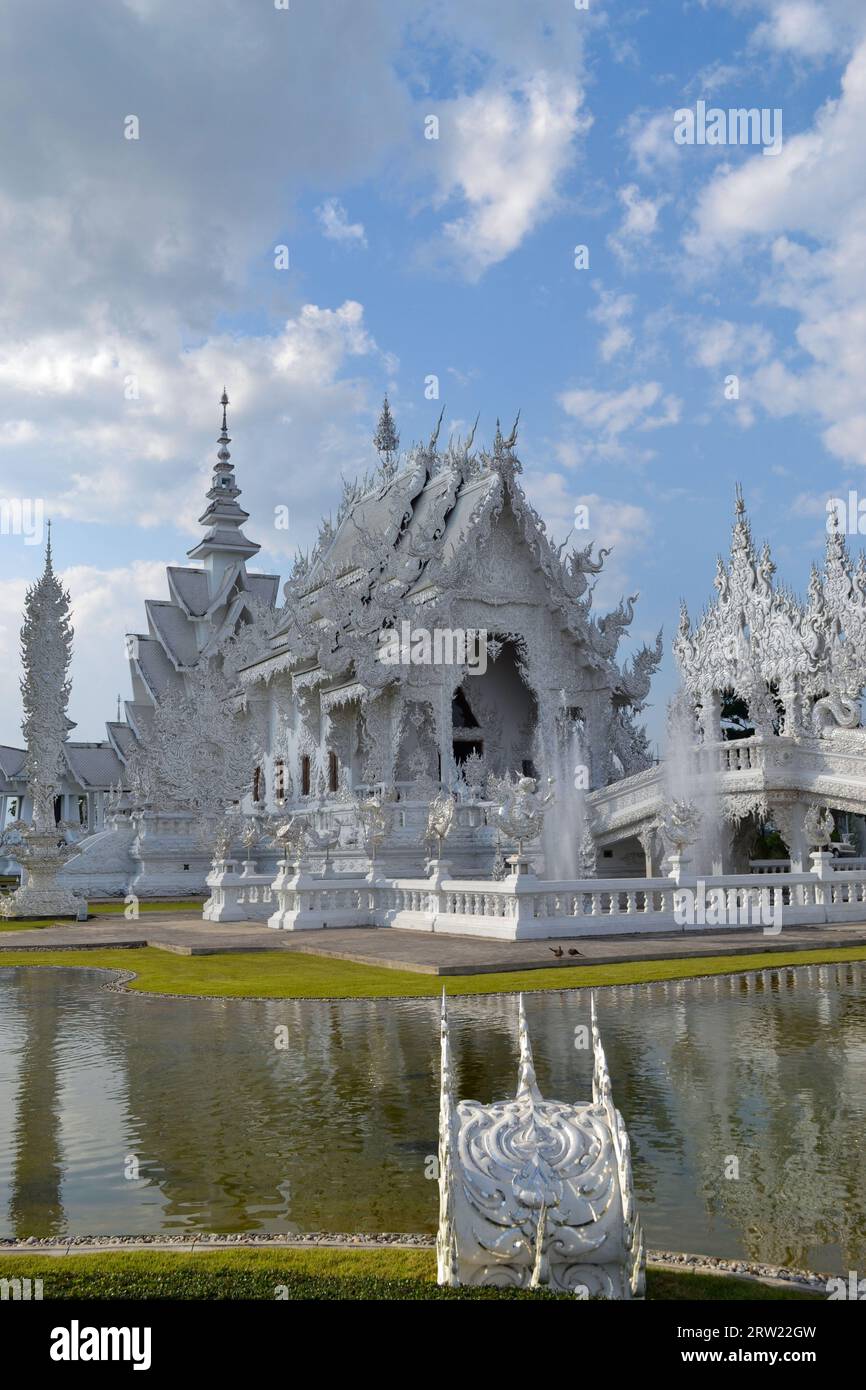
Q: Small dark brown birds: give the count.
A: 2